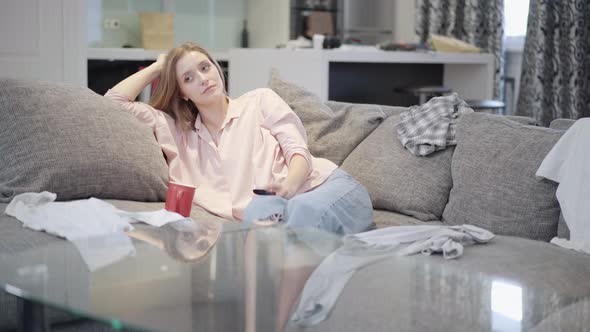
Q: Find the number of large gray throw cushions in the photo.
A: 4